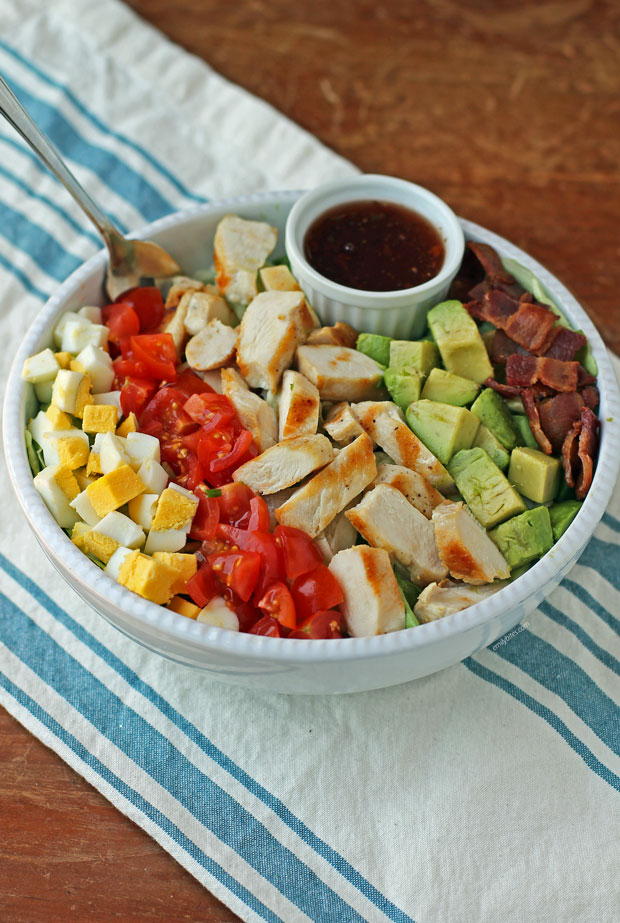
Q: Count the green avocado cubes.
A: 12